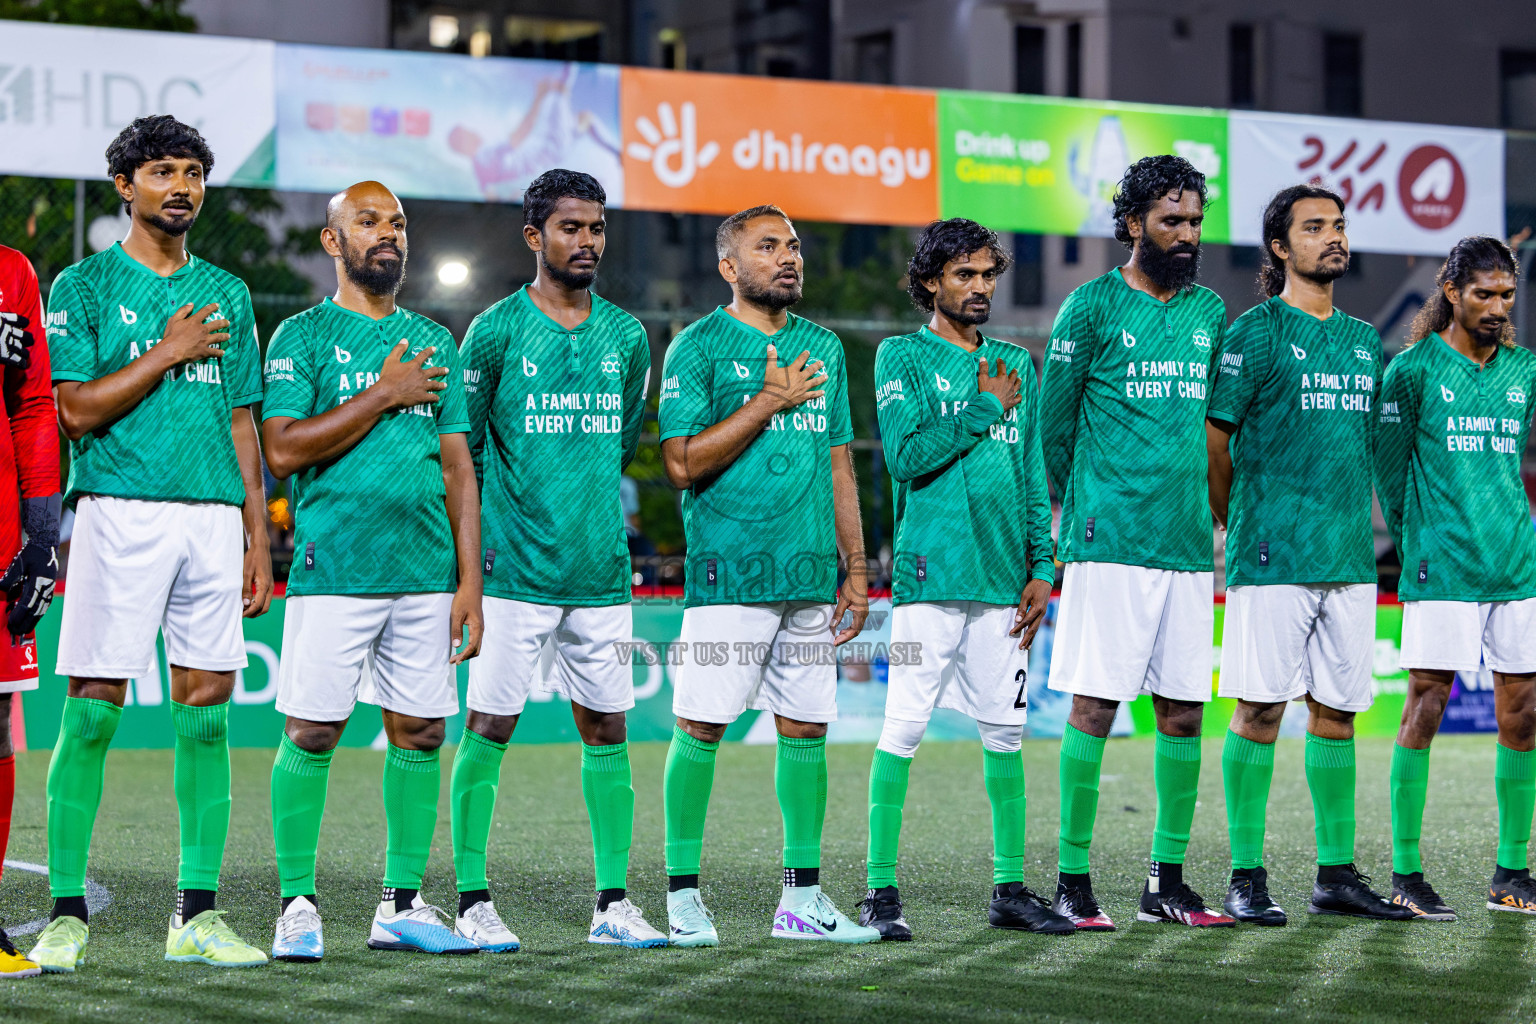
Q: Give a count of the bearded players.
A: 8